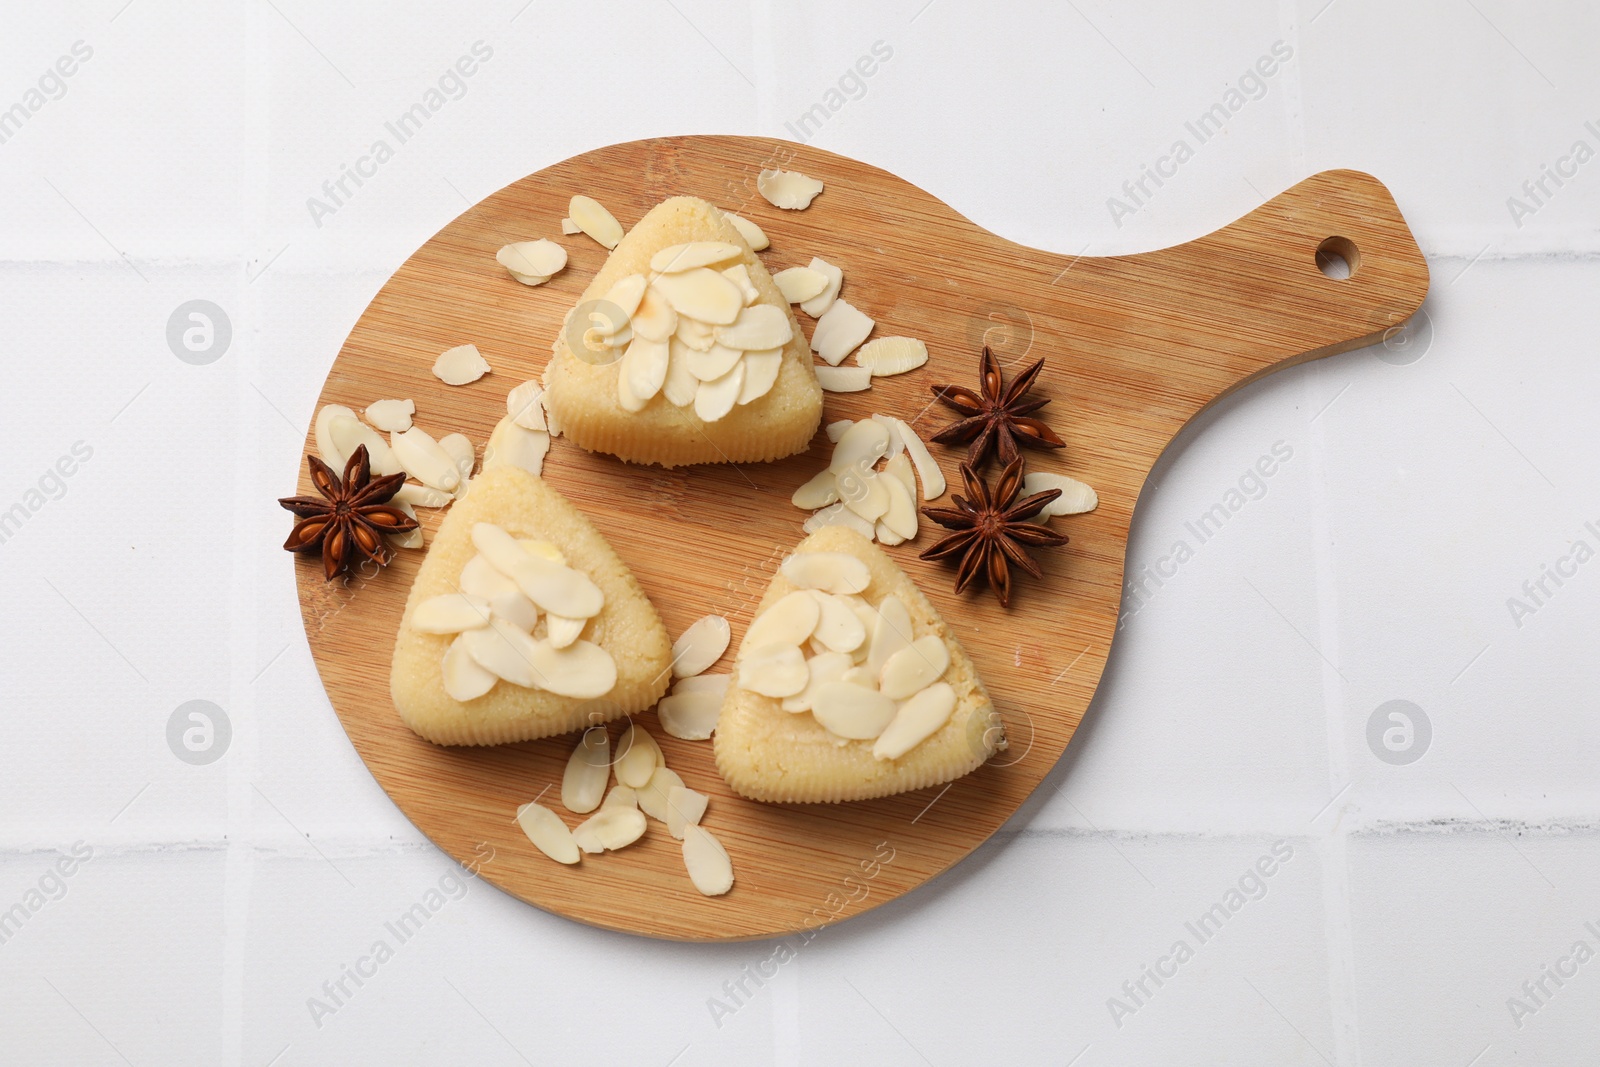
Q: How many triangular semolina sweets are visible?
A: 3